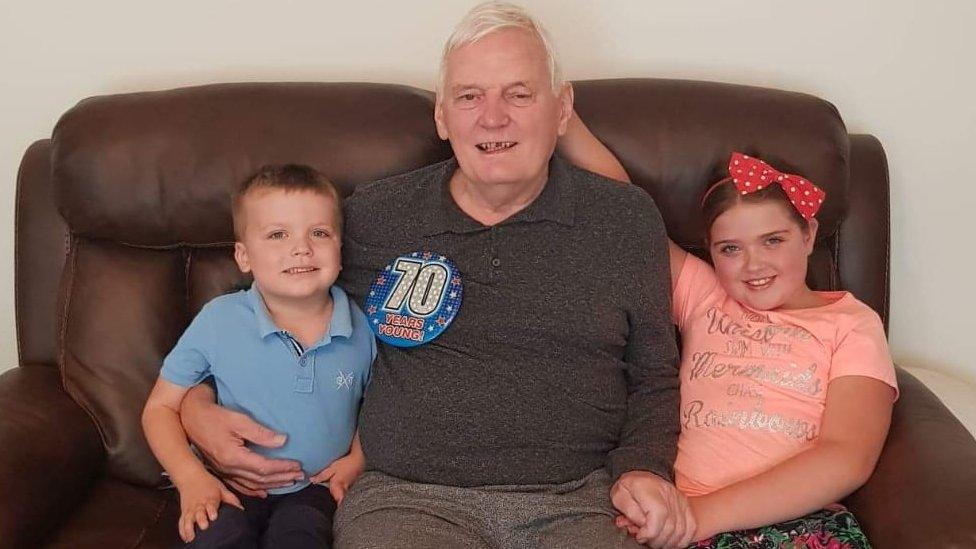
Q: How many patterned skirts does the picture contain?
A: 1